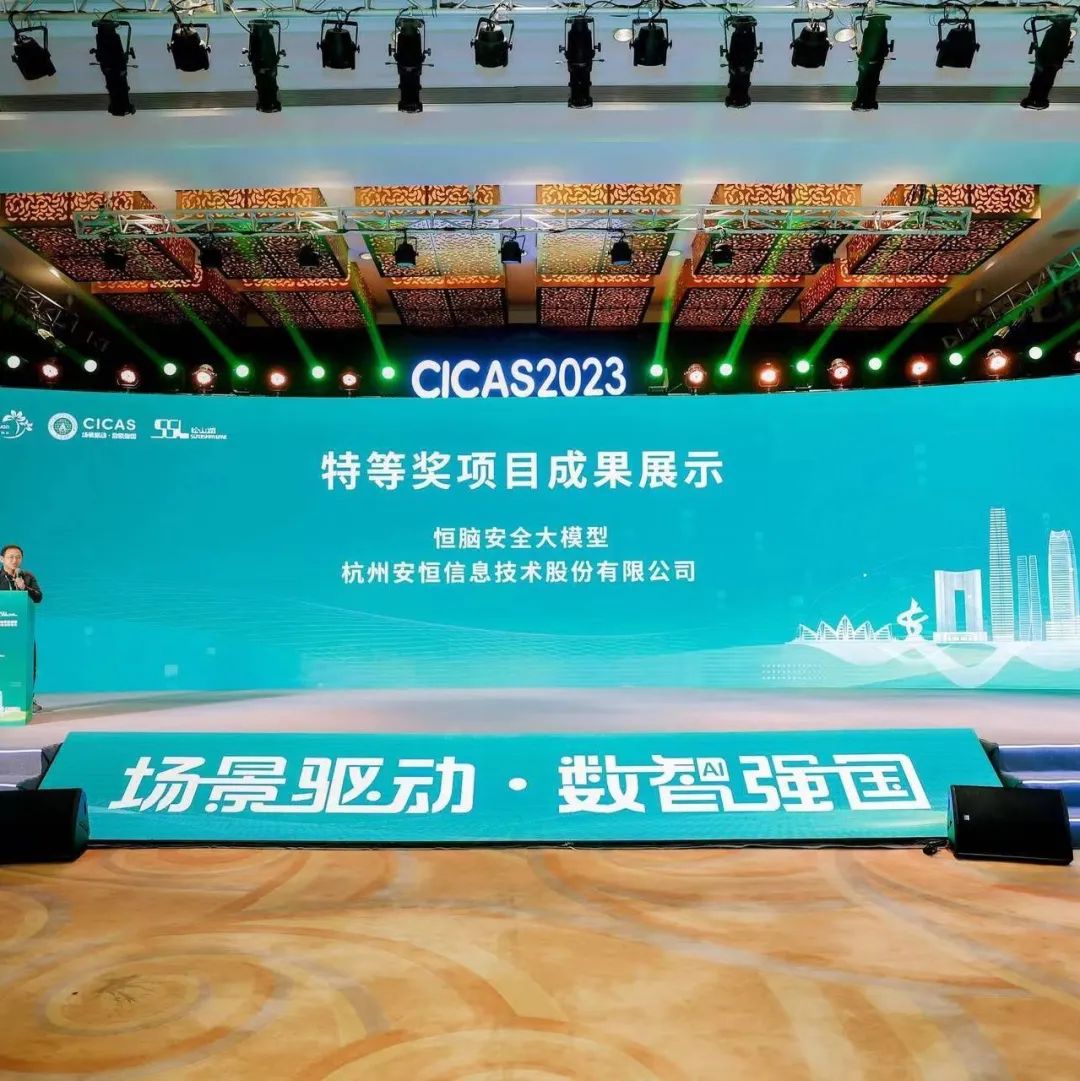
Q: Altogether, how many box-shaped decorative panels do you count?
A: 12